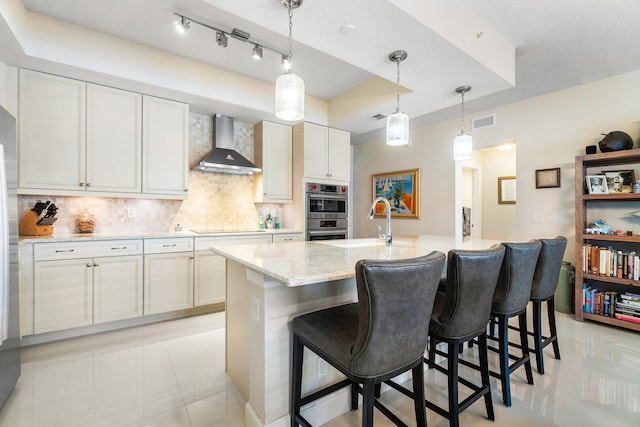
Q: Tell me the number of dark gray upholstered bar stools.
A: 4